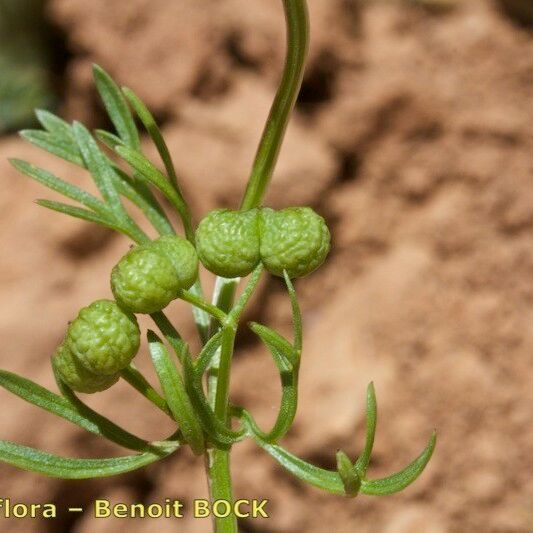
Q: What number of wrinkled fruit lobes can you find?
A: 6